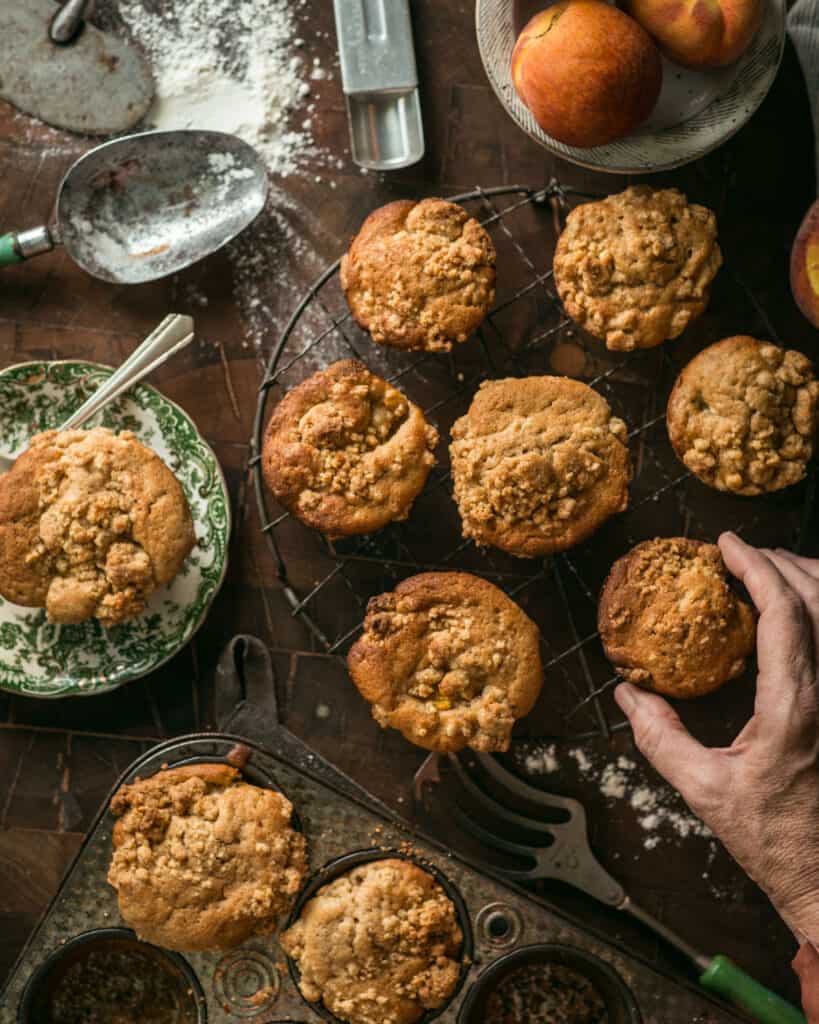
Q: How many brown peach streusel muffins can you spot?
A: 10